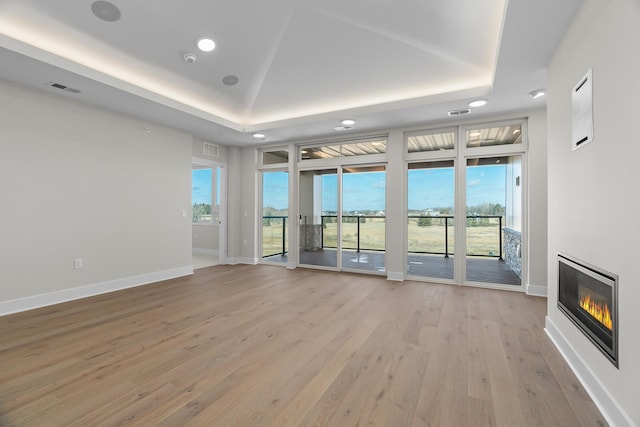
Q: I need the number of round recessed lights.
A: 5